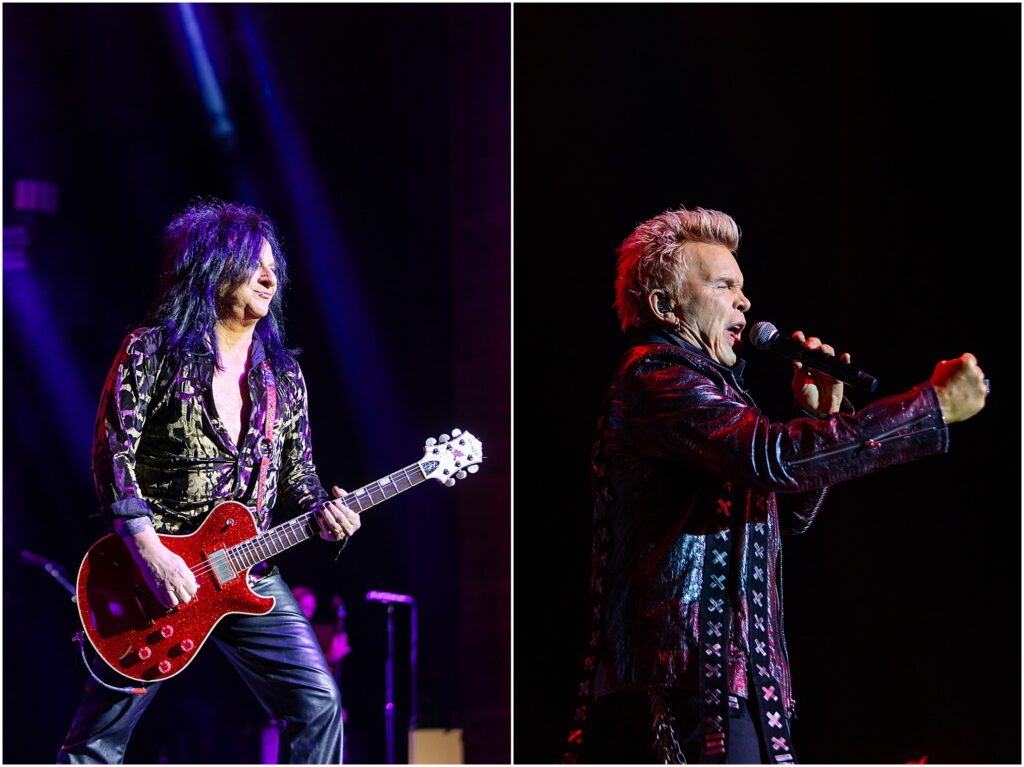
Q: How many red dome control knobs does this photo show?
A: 4